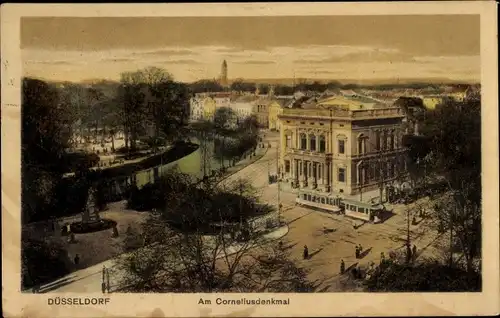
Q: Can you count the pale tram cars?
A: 2